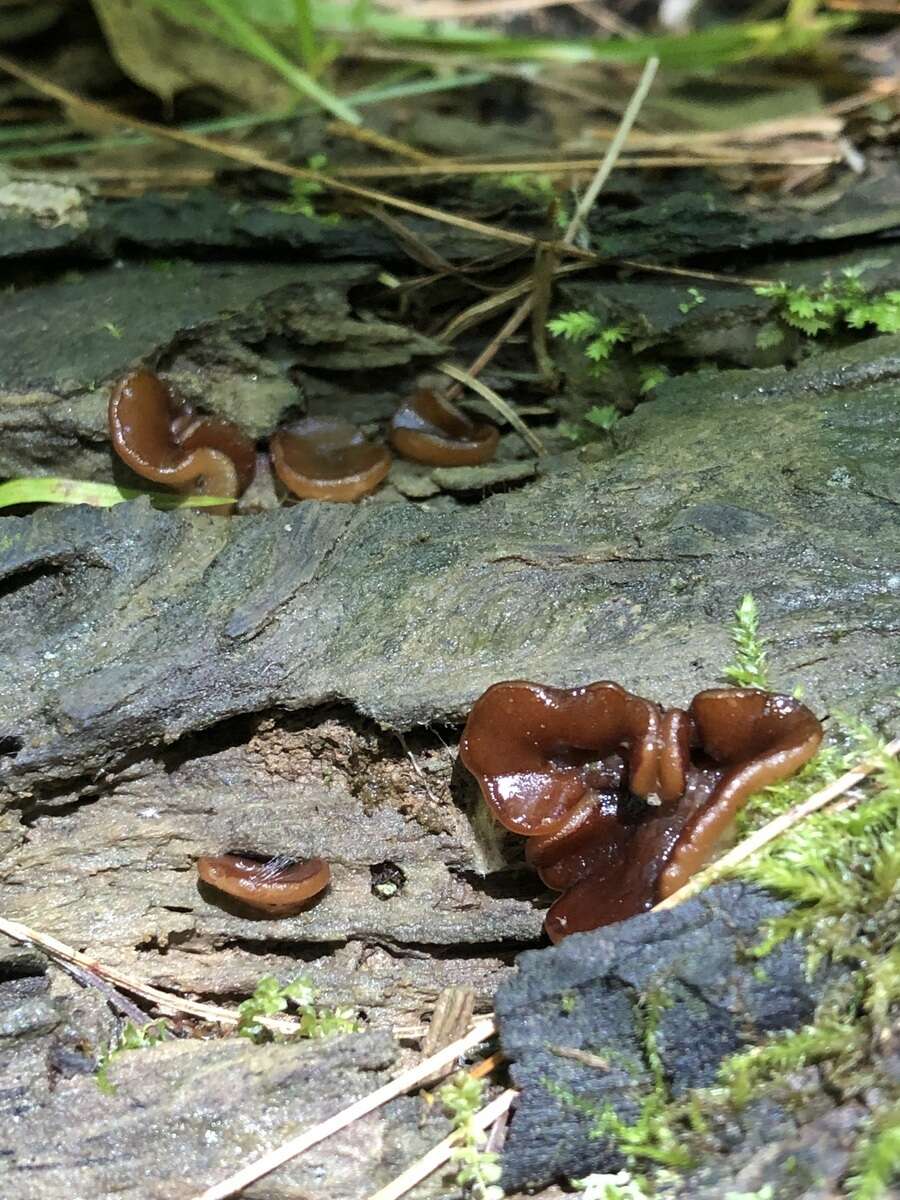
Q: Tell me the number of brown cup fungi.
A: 5